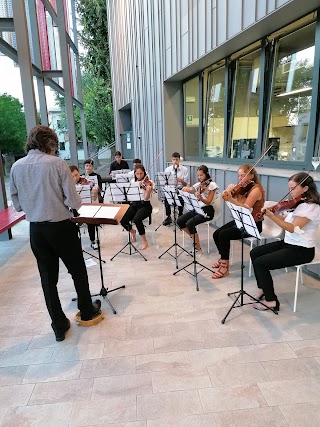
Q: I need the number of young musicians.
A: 9